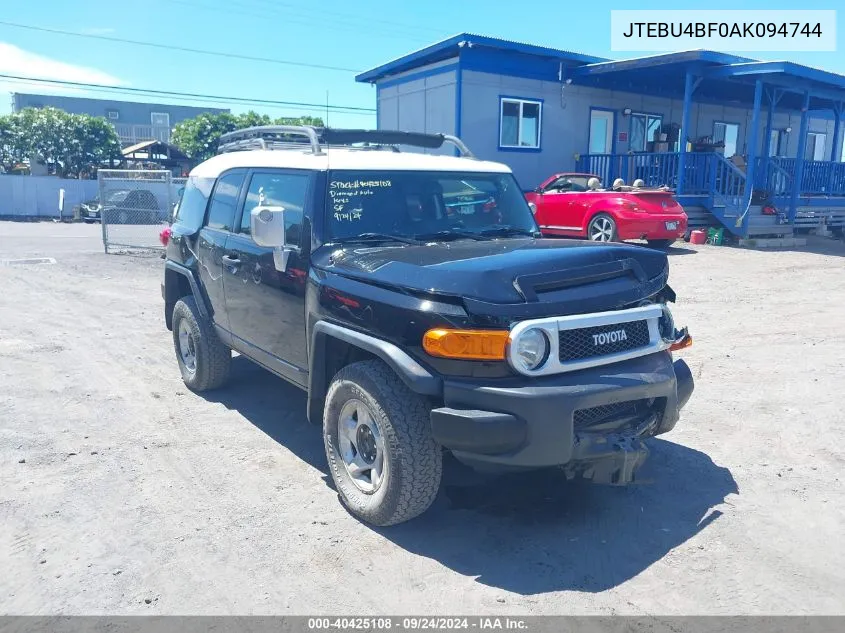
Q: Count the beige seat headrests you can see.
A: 3